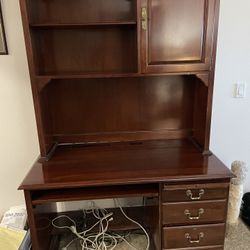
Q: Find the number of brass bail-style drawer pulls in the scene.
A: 3